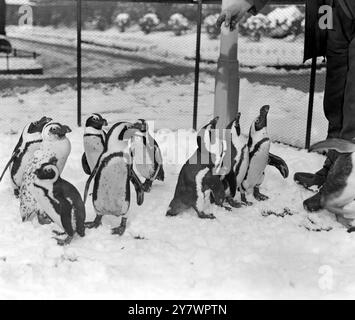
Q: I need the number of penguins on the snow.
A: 10